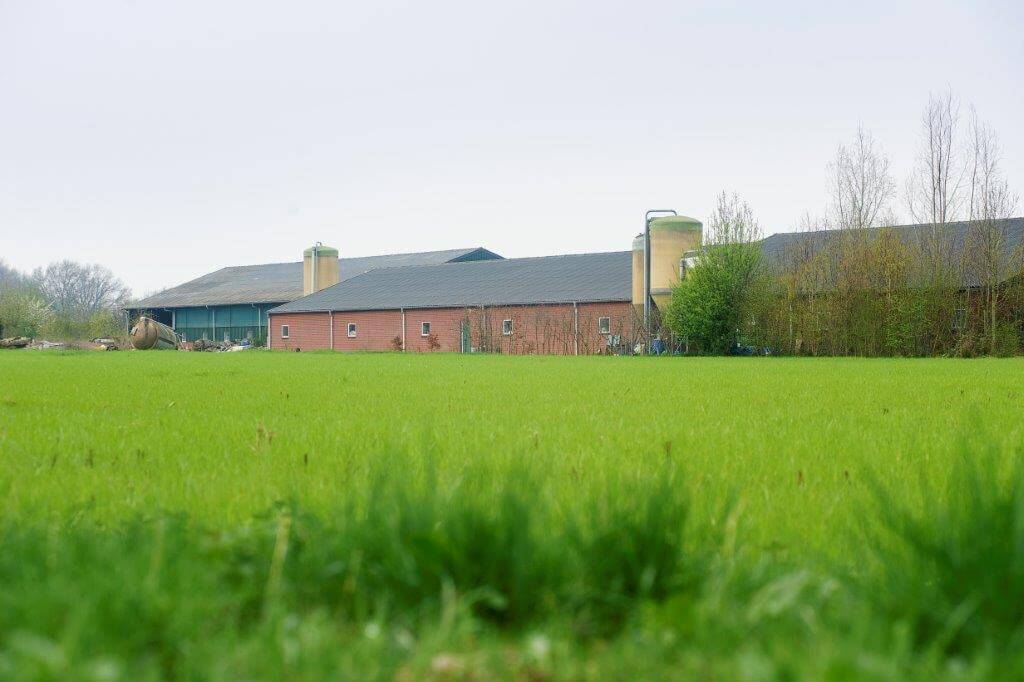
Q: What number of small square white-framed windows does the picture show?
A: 5